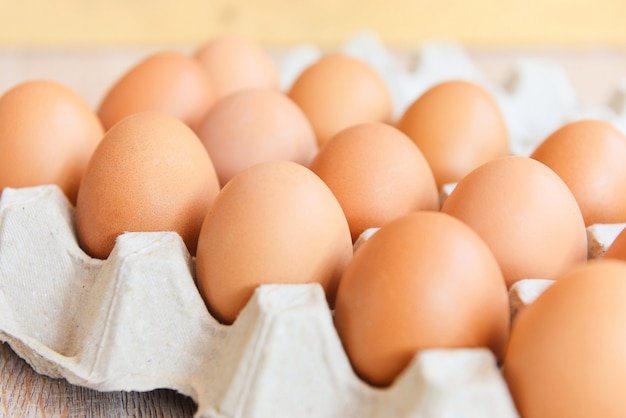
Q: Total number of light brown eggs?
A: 14